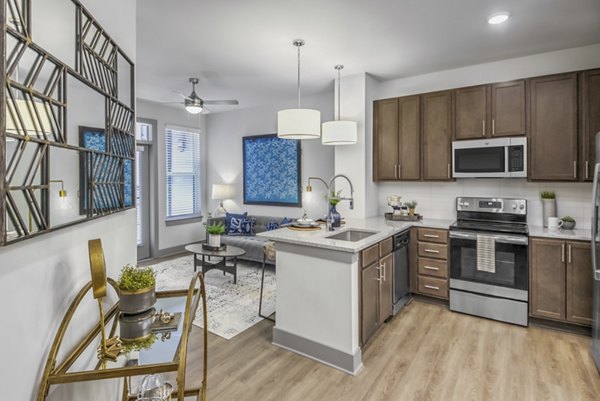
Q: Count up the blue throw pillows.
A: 4